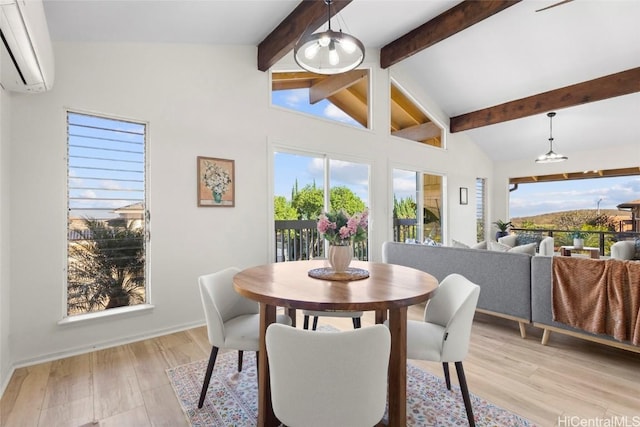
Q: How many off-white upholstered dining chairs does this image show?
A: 4